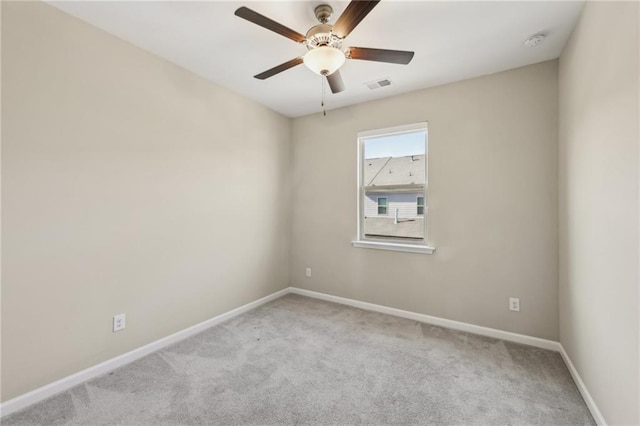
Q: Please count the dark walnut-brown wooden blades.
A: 5